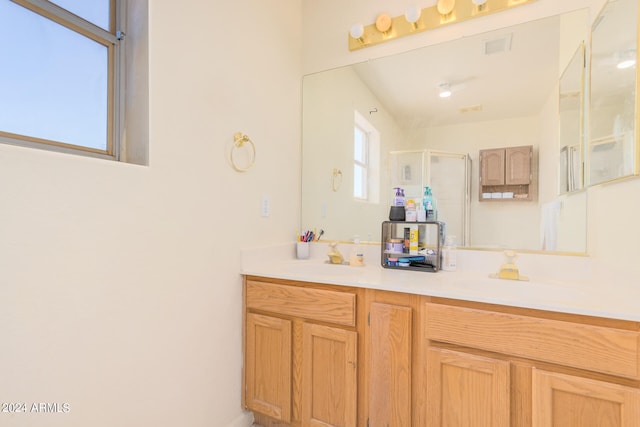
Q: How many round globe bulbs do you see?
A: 5